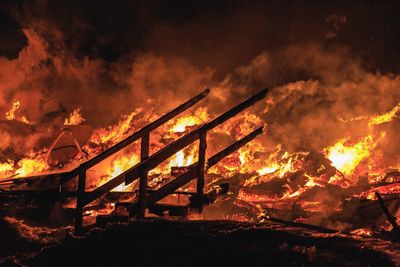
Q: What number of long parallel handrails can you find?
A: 3